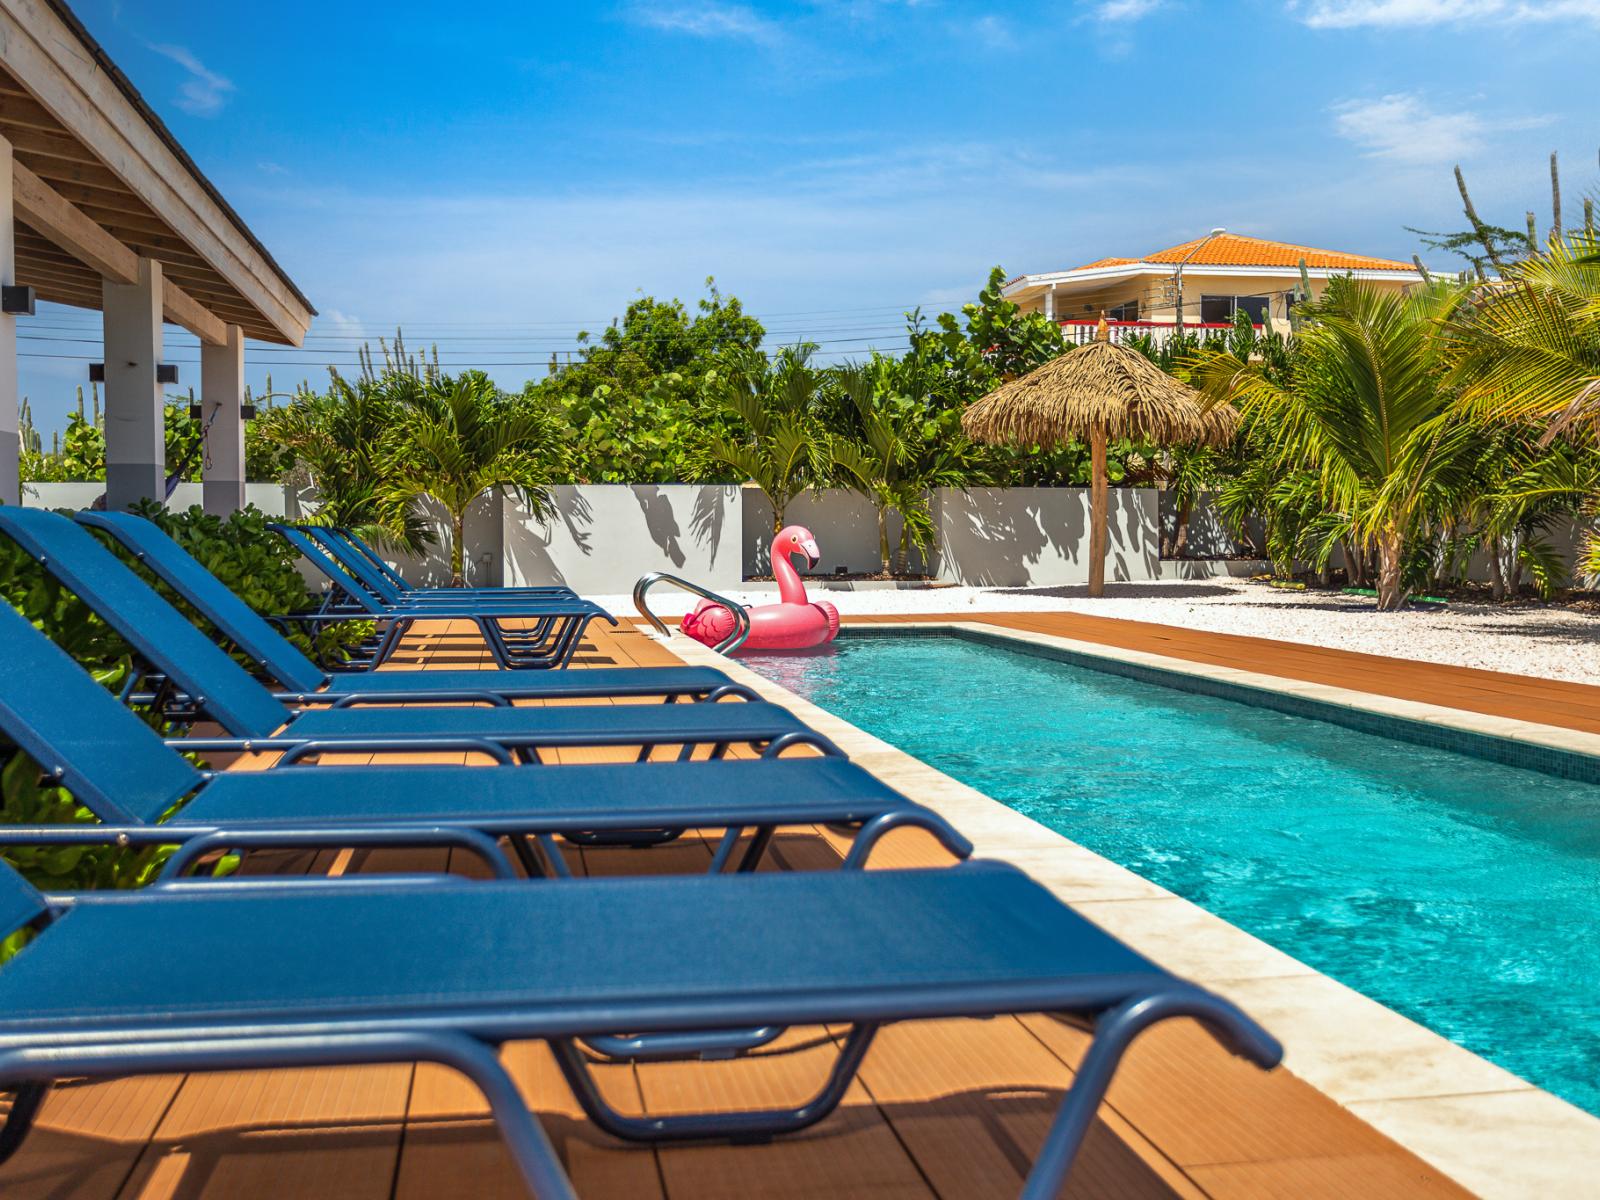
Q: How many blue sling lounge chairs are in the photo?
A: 8